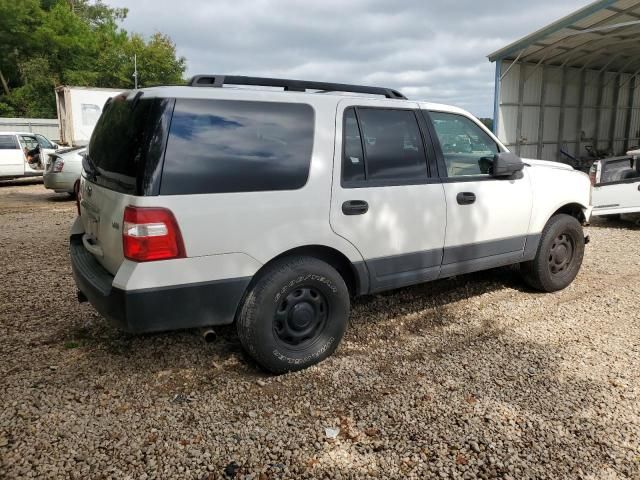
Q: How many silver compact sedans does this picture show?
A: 1